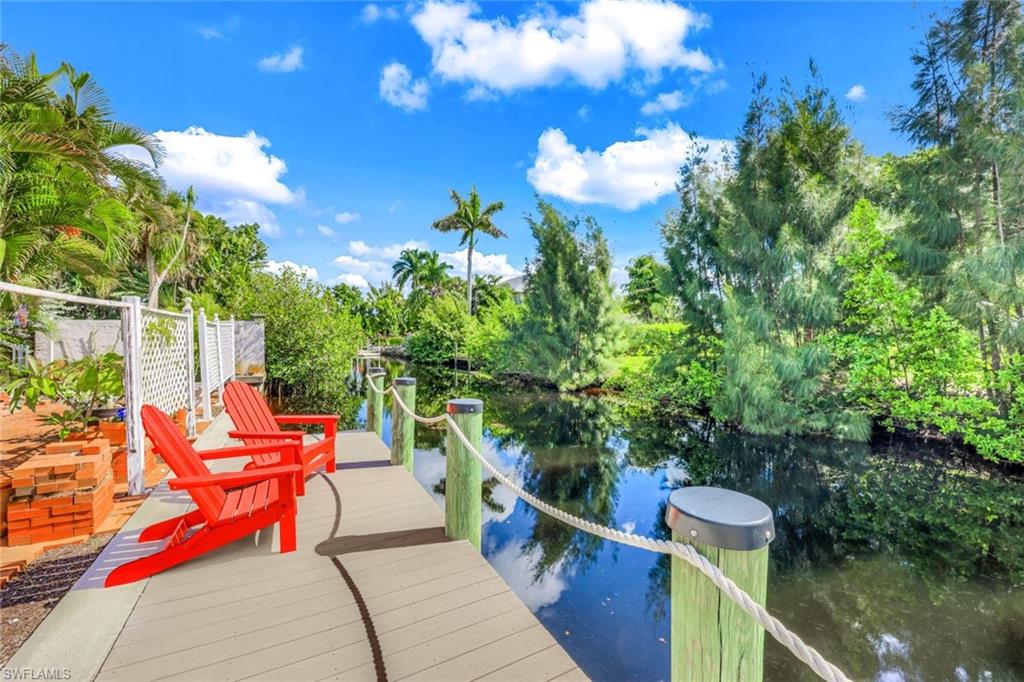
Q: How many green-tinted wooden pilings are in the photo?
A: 4